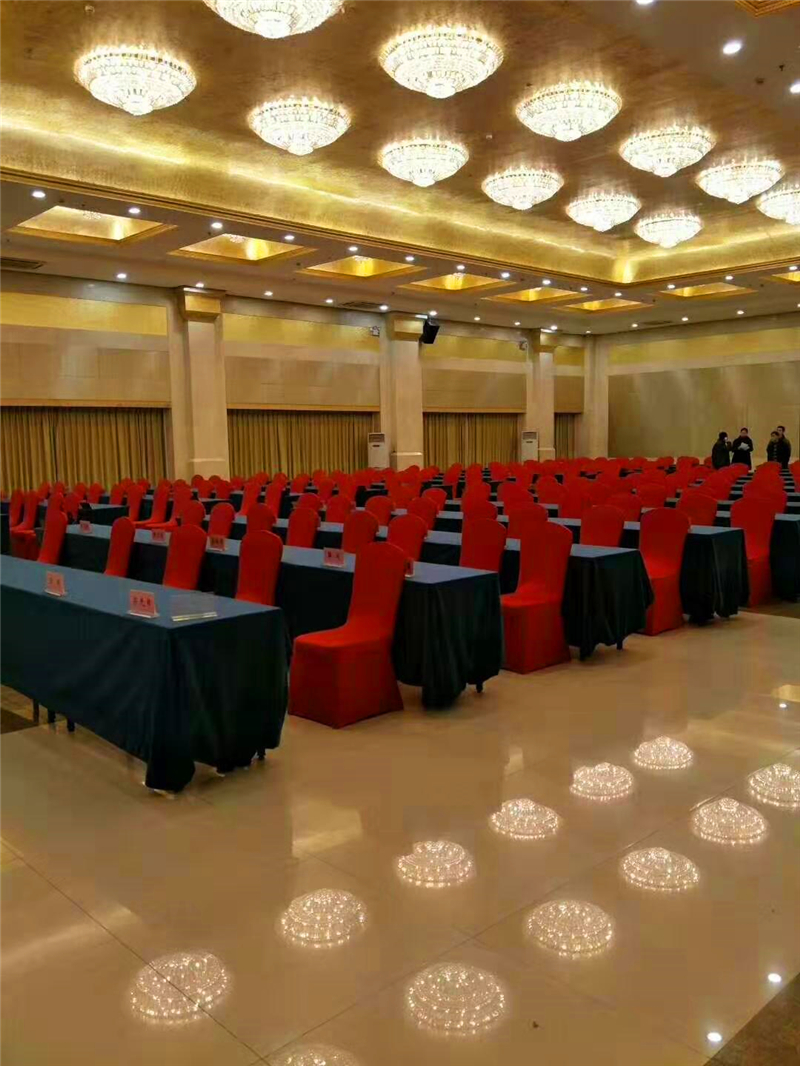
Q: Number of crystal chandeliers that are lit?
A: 12